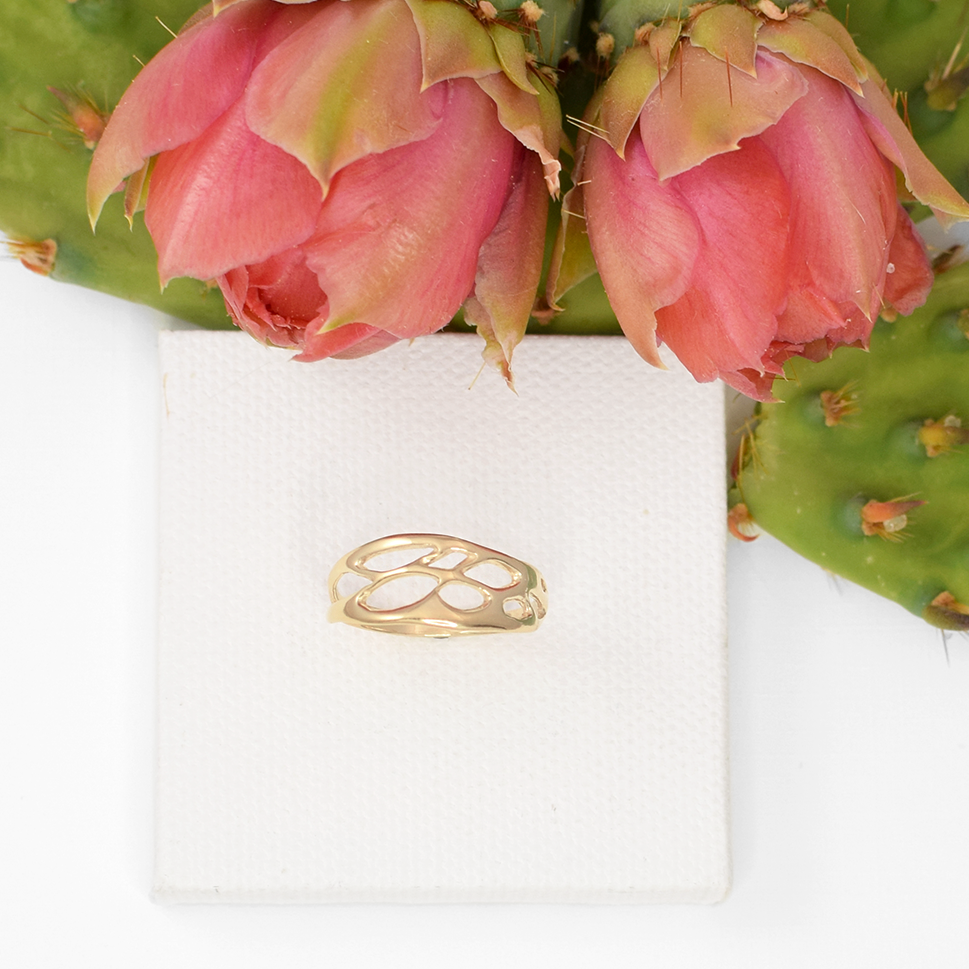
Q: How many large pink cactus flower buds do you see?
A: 2